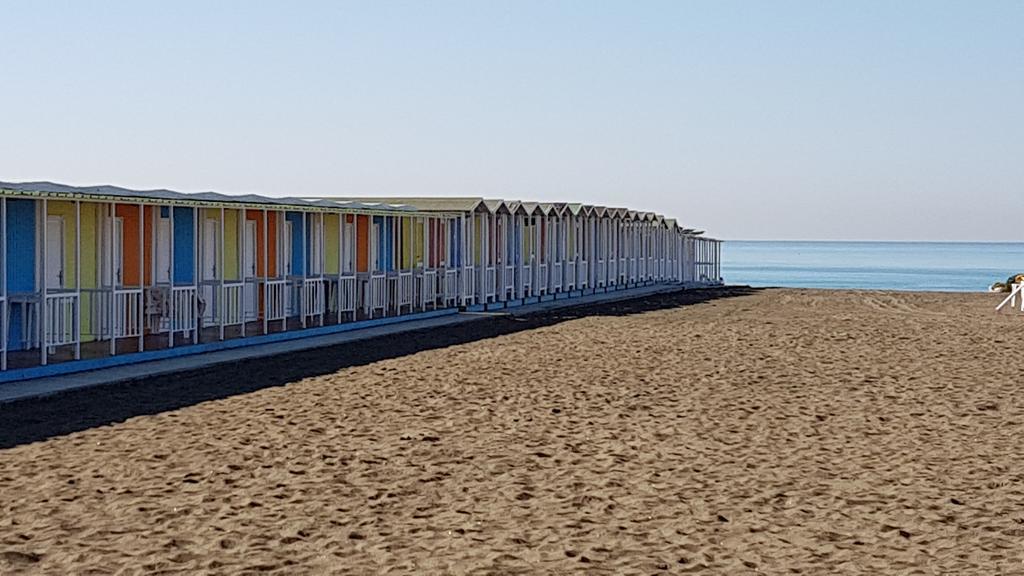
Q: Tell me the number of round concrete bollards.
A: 0